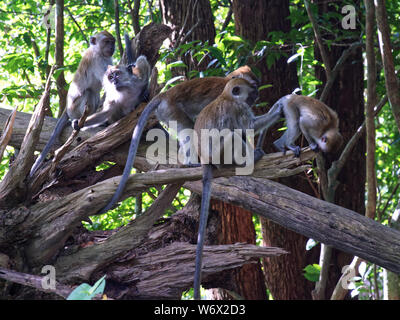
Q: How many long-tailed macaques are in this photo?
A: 5